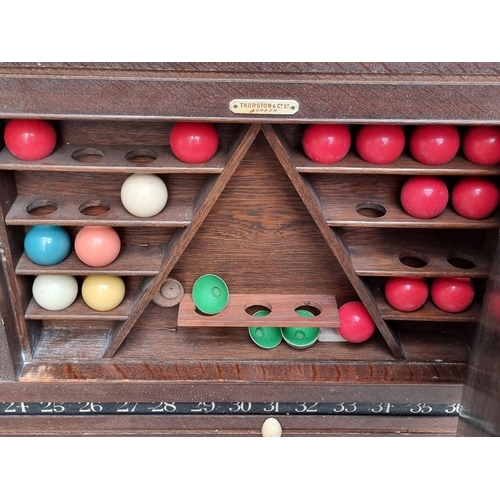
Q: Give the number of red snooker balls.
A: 11